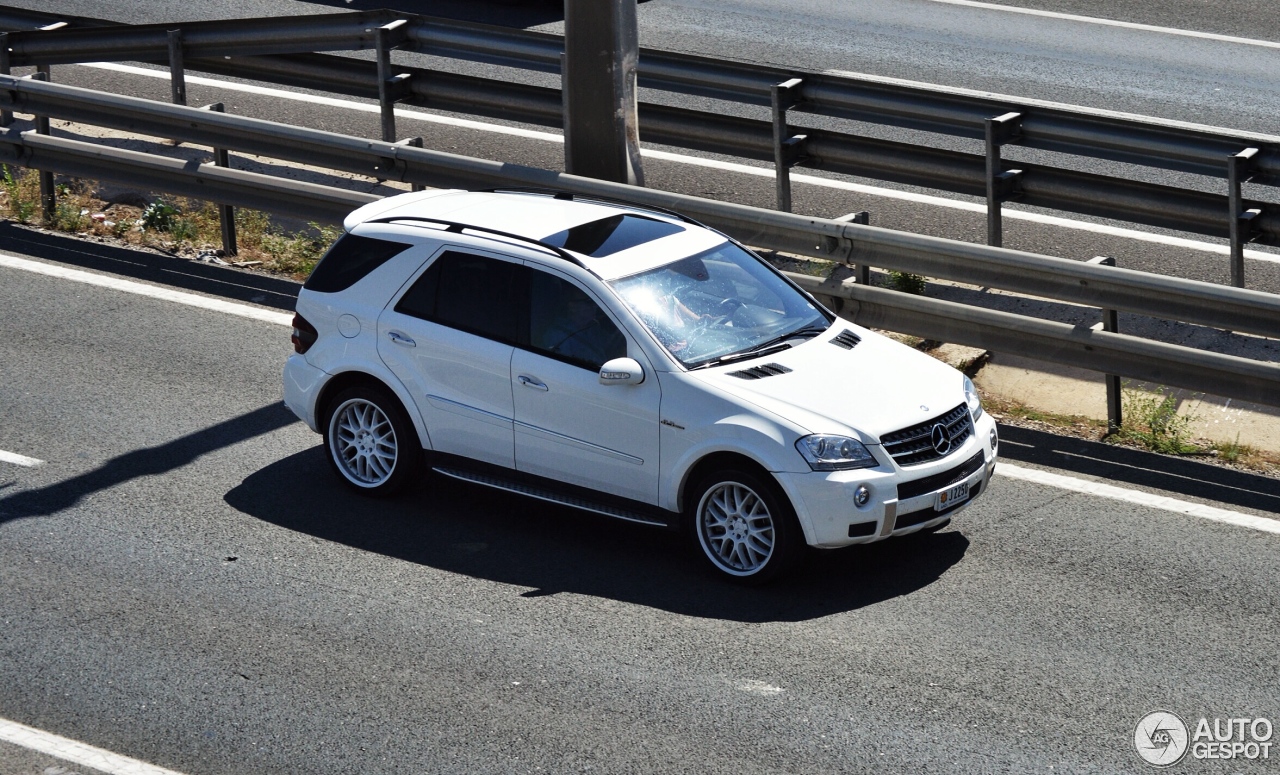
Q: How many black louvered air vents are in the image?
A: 2